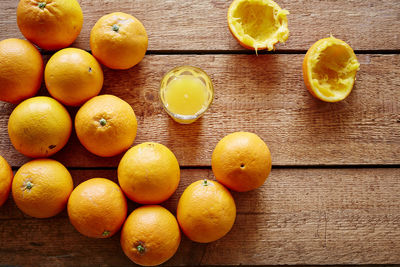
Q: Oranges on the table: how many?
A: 13